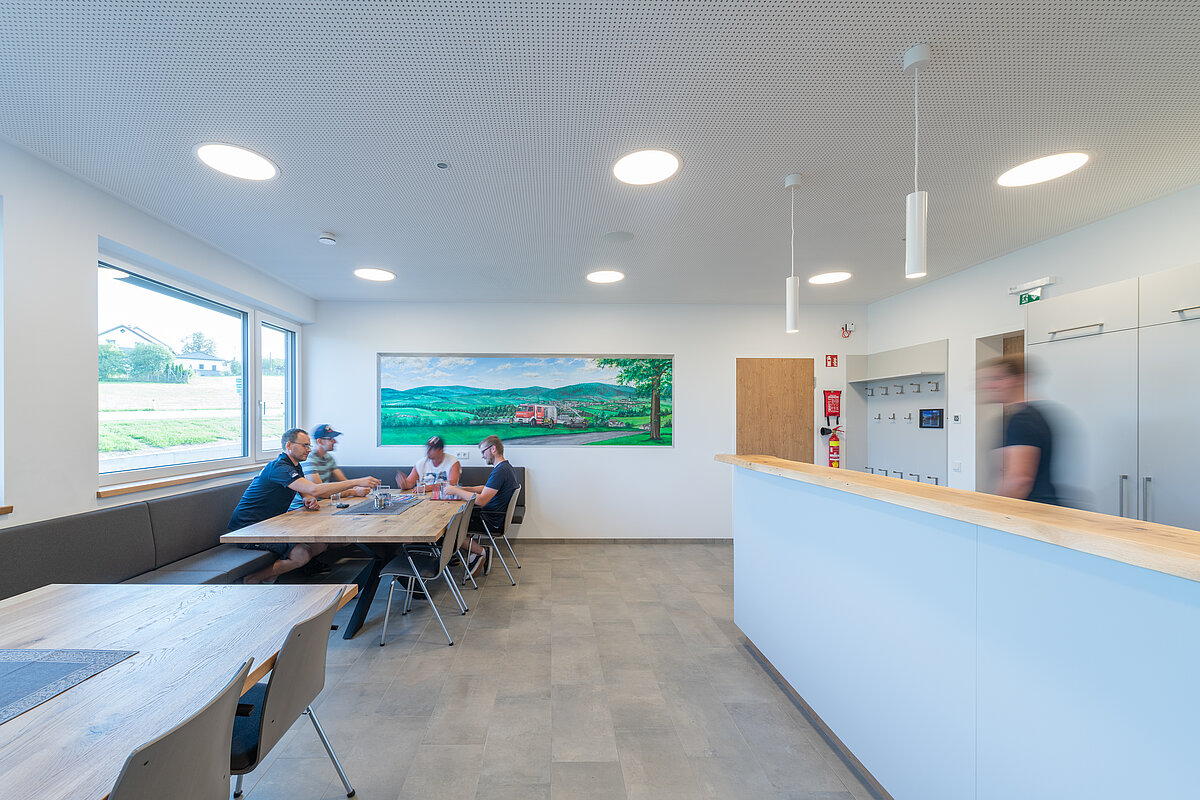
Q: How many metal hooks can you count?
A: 13